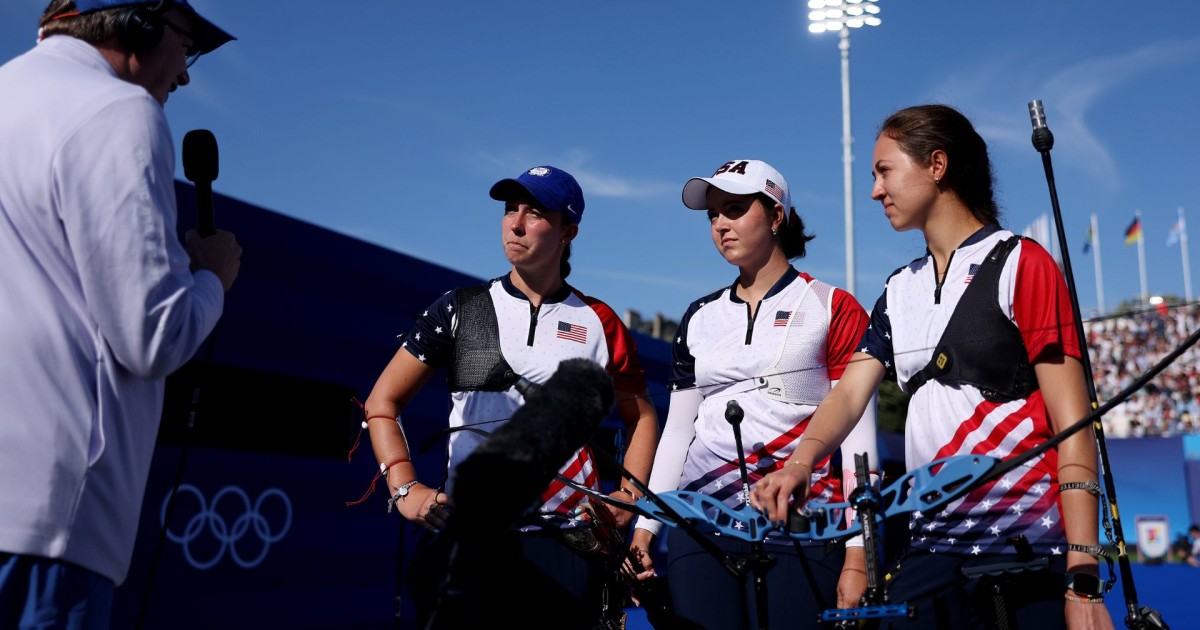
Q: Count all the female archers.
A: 3